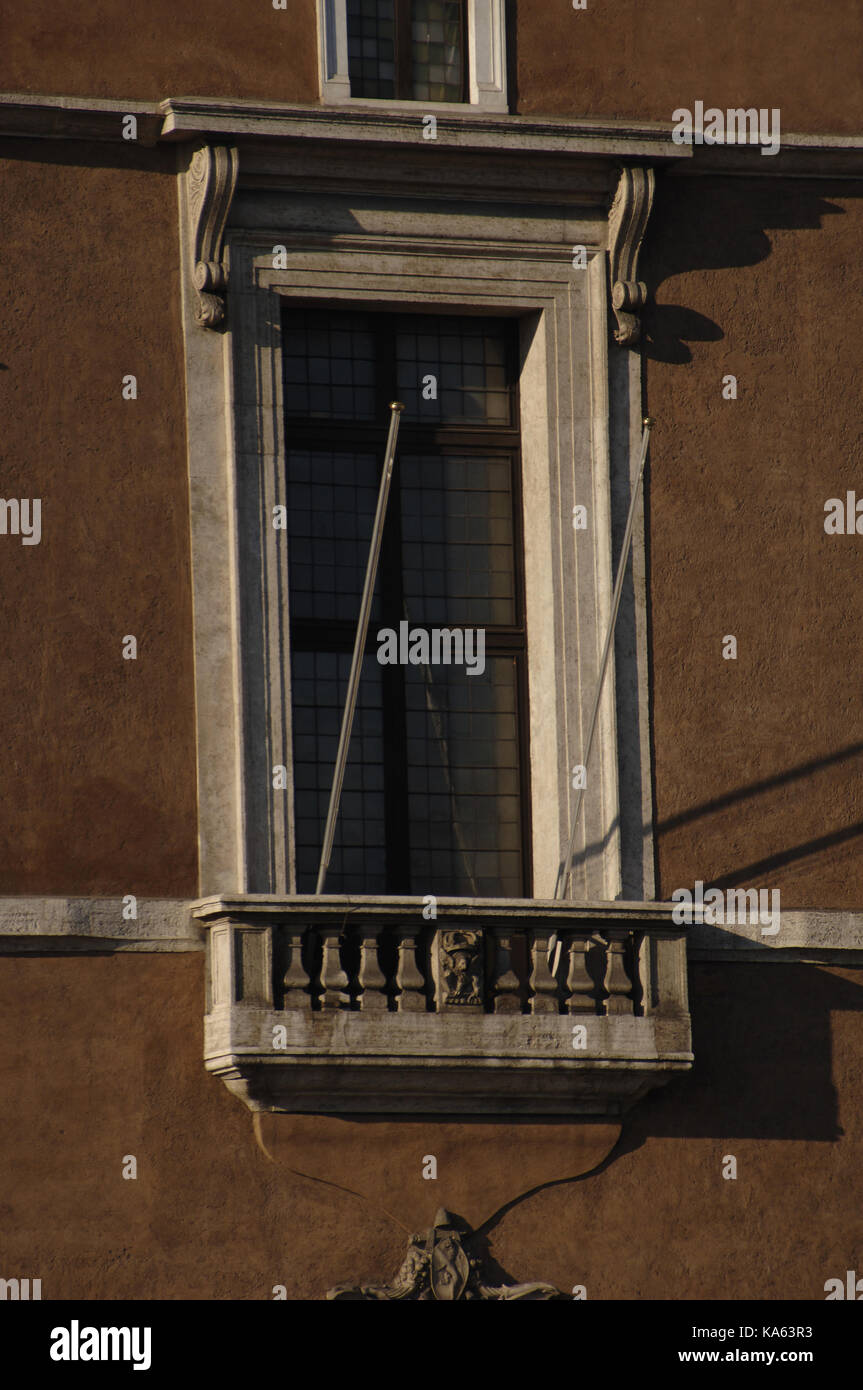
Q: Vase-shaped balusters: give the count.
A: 8